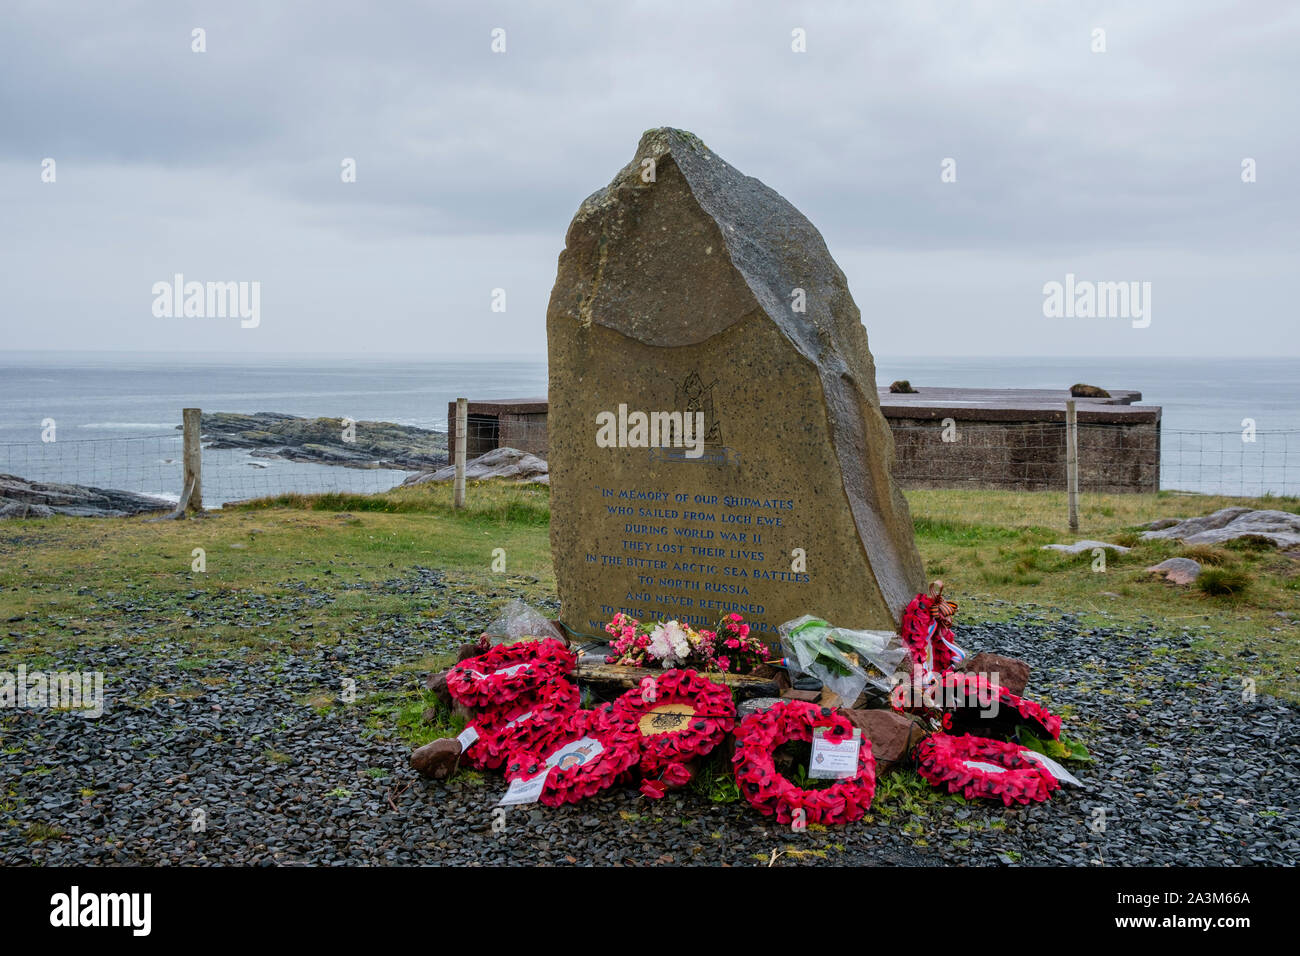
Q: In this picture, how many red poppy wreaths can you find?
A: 8